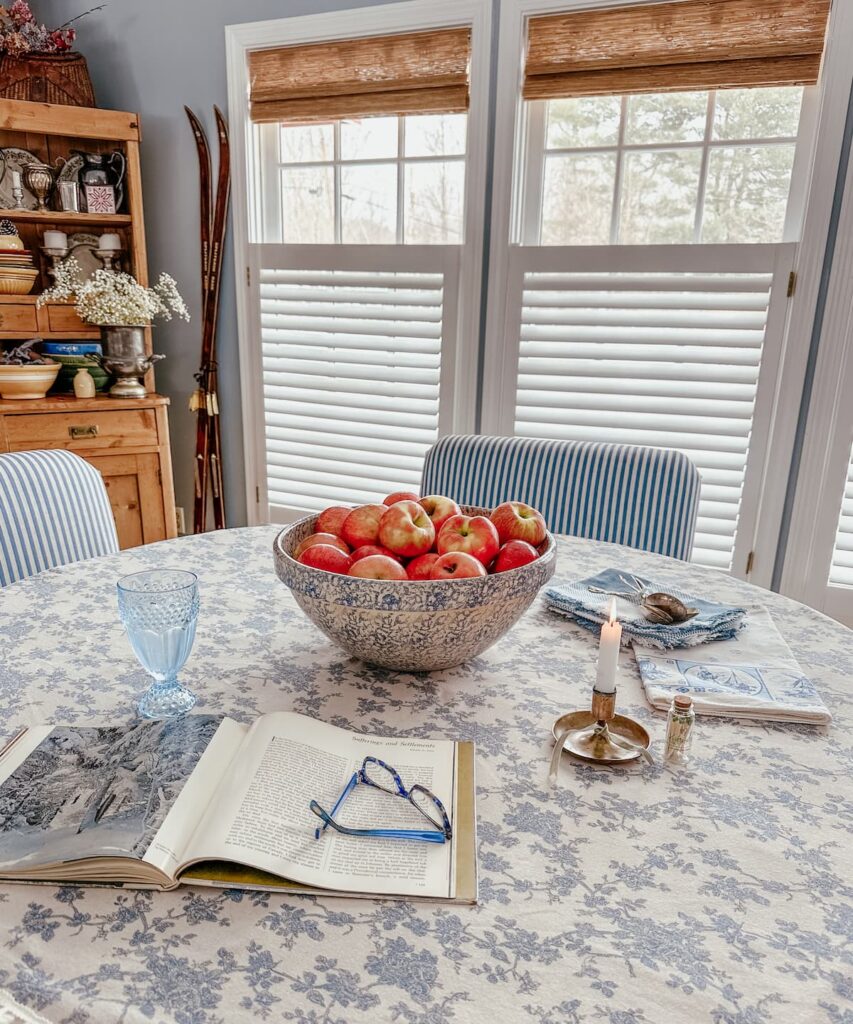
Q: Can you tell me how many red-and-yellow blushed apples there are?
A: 14